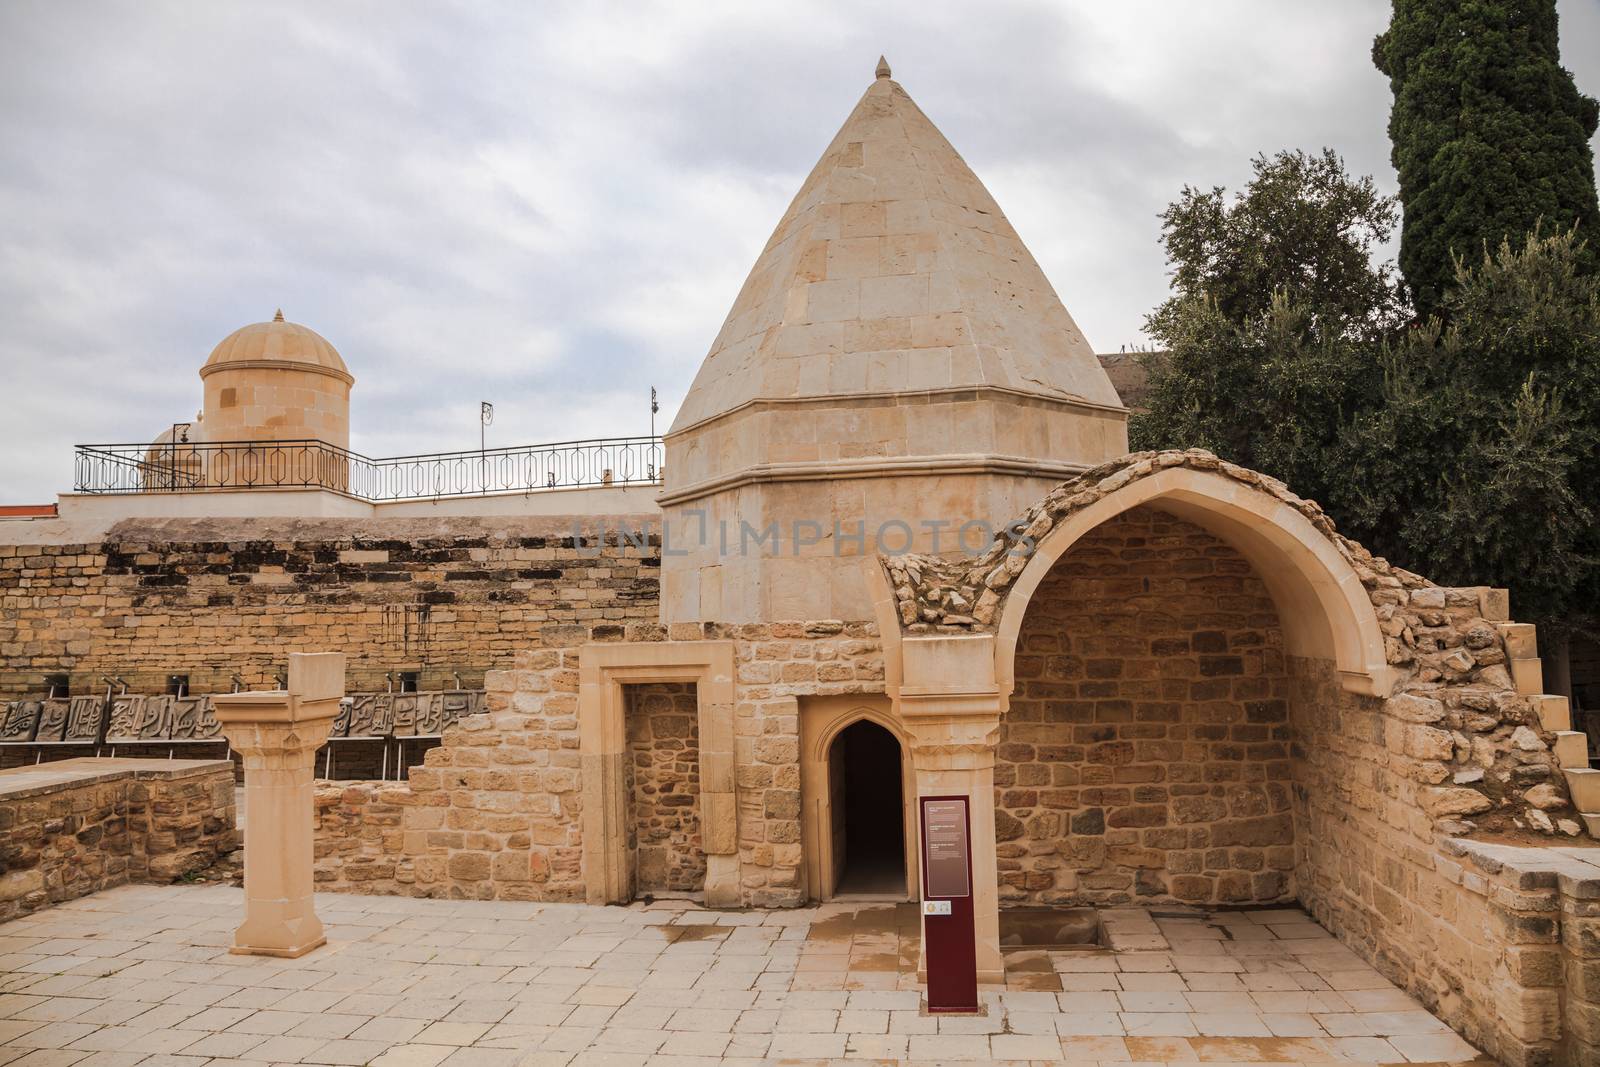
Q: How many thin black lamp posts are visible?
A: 3